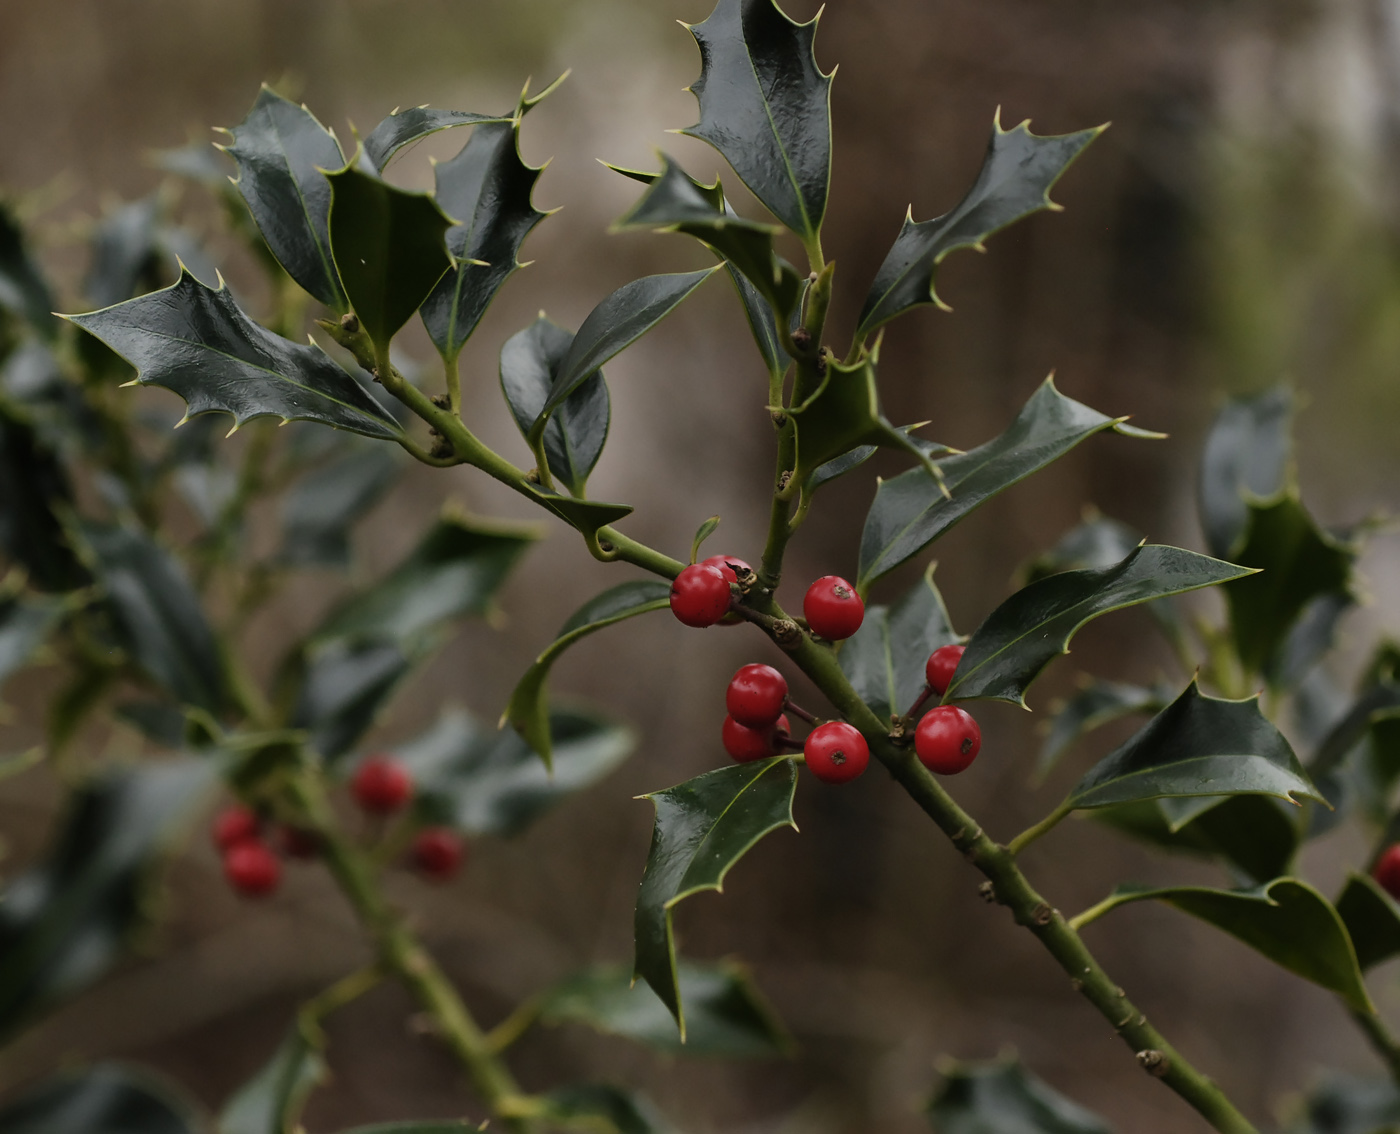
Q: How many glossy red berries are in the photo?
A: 14